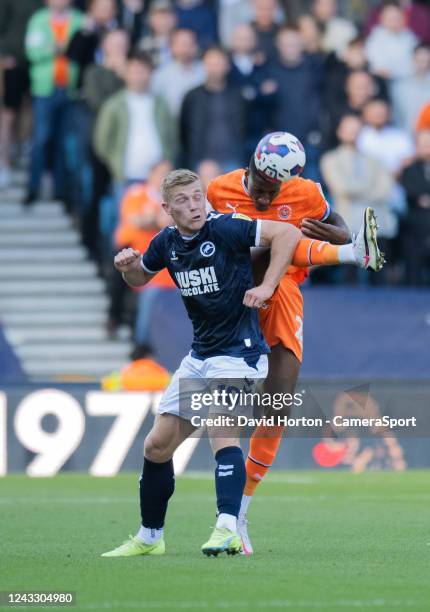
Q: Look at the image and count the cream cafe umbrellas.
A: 0